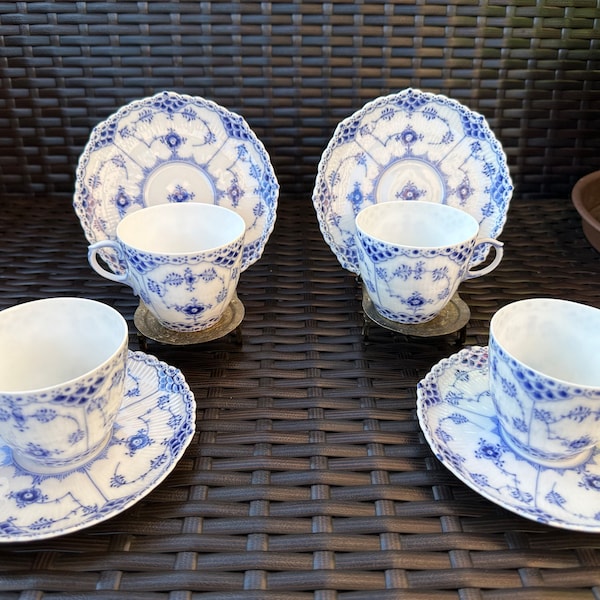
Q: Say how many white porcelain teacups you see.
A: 4